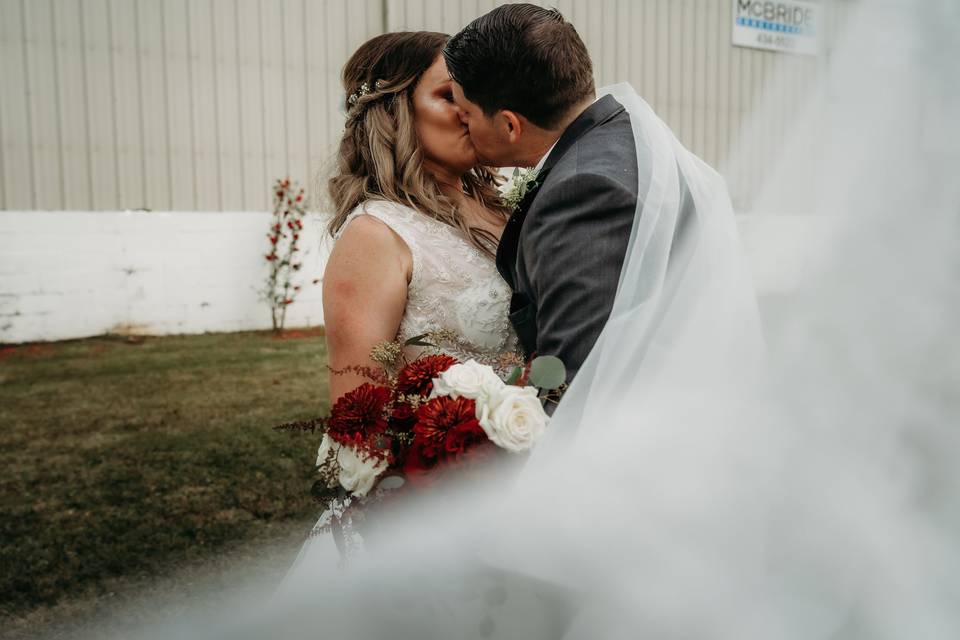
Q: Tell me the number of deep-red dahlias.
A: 3